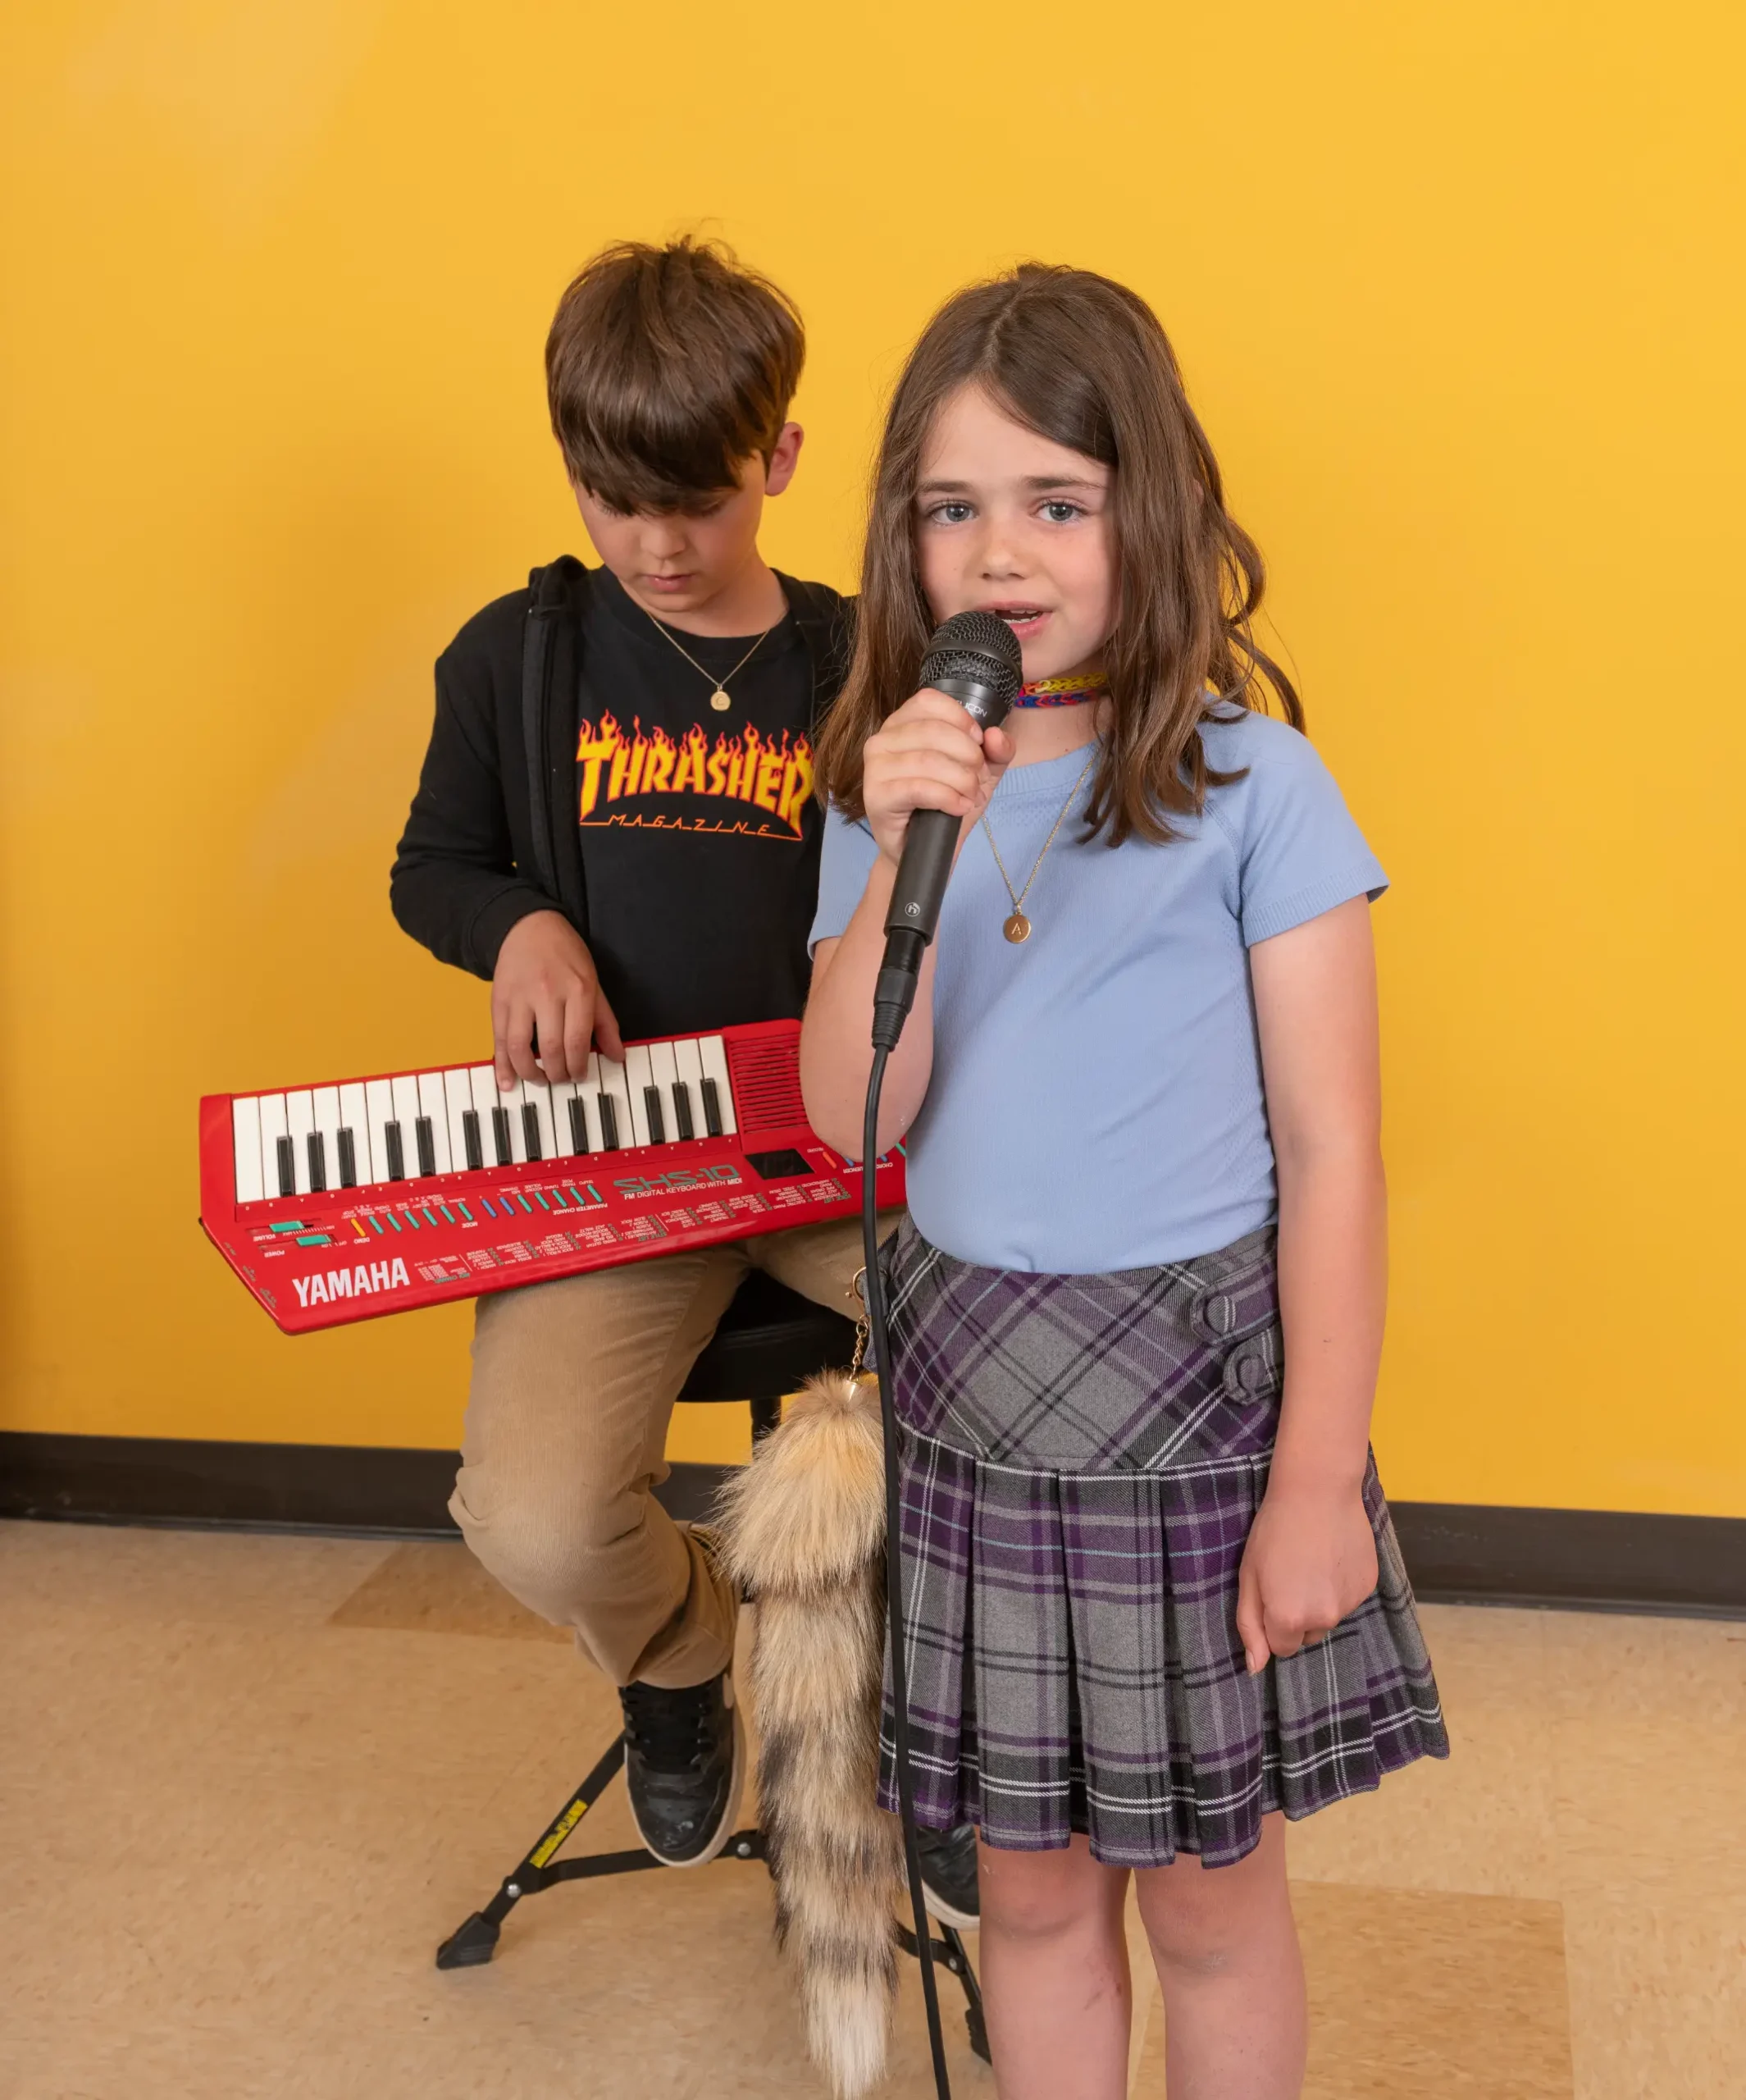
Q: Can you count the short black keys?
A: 13